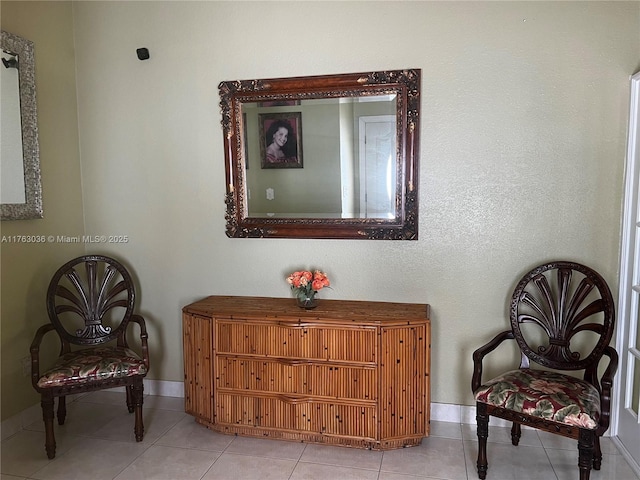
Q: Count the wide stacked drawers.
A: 3